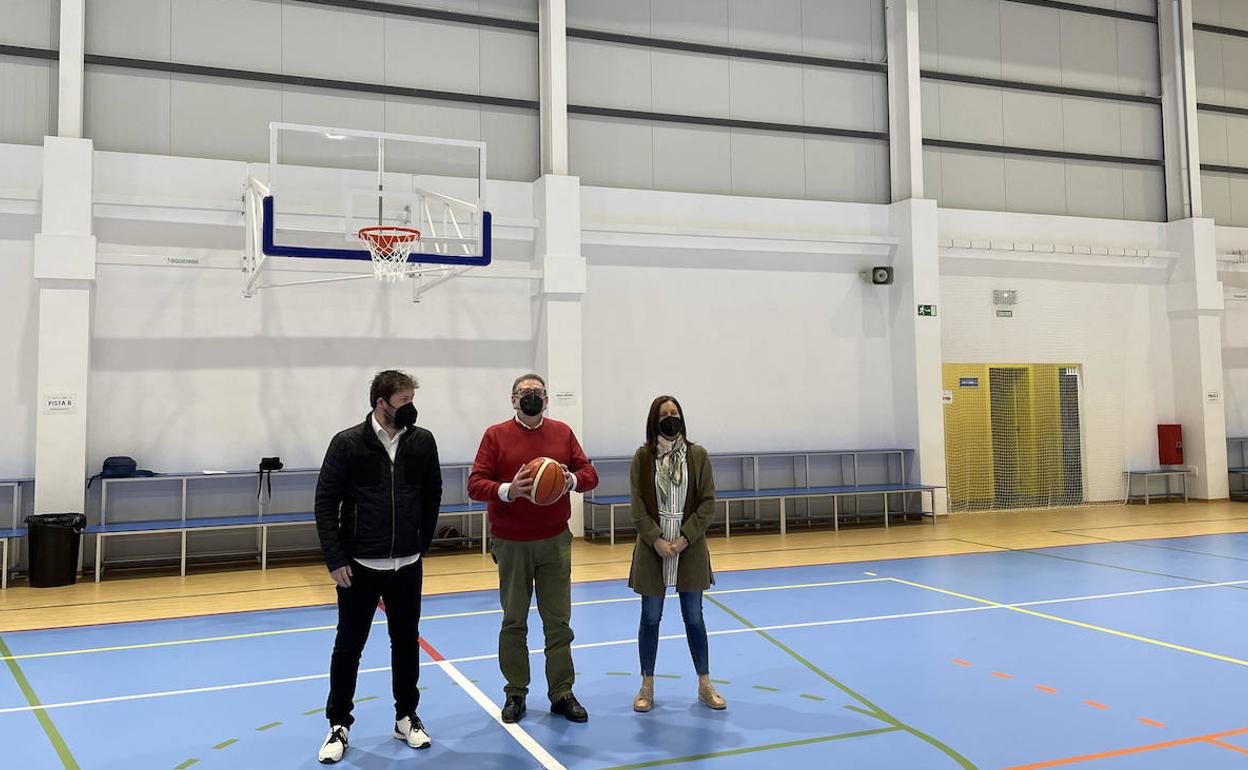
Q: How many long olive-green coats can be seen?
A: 1